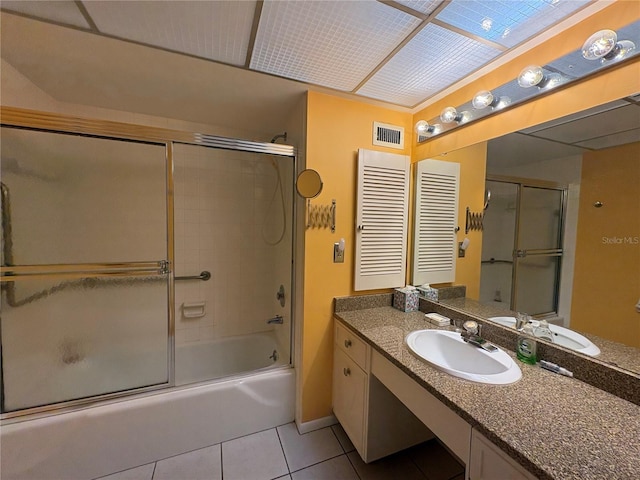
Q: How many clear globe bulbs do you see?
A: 5